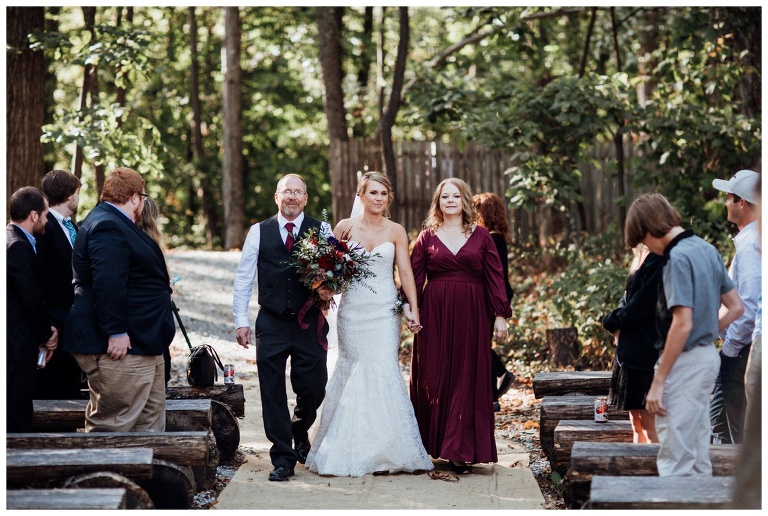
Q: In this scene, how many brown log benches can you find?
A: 10